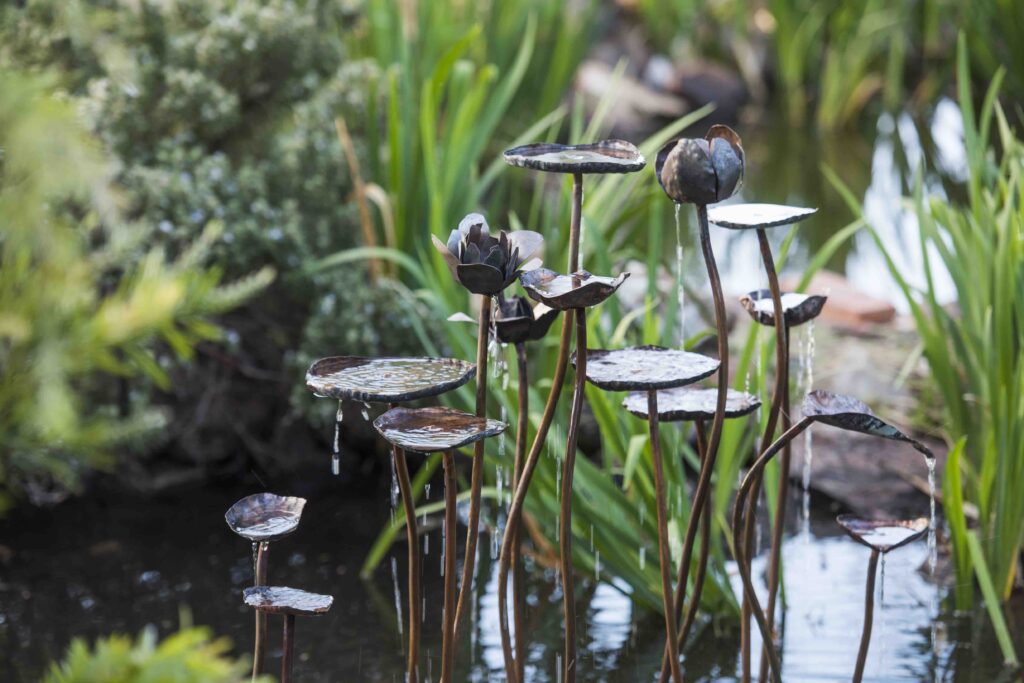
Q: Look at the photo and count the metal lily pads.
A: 12